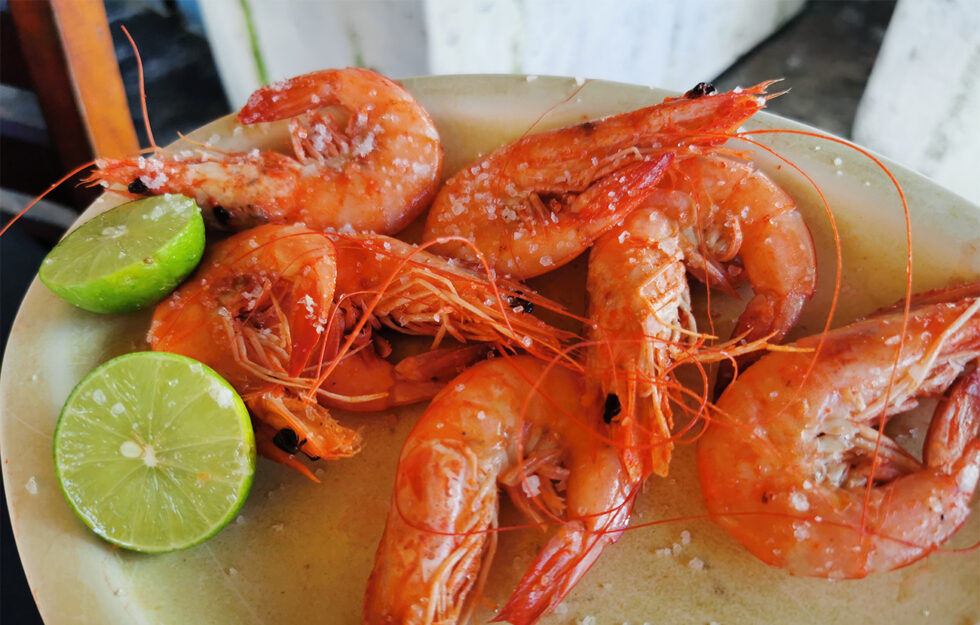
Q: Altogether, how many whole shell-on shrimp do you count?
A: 7